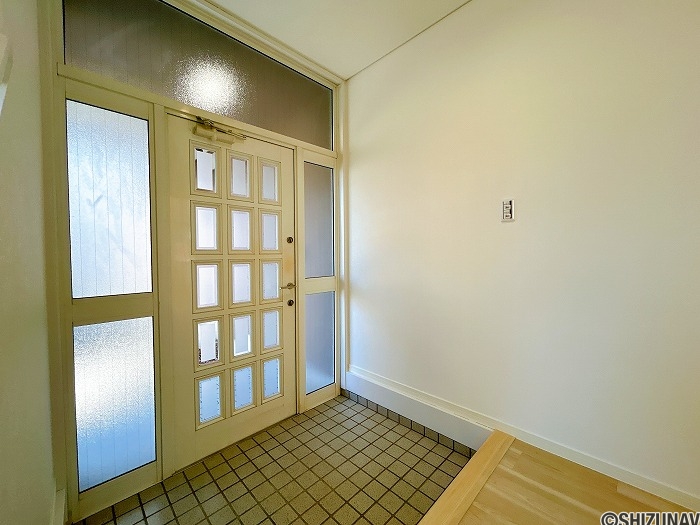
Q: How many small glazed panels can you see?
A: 15